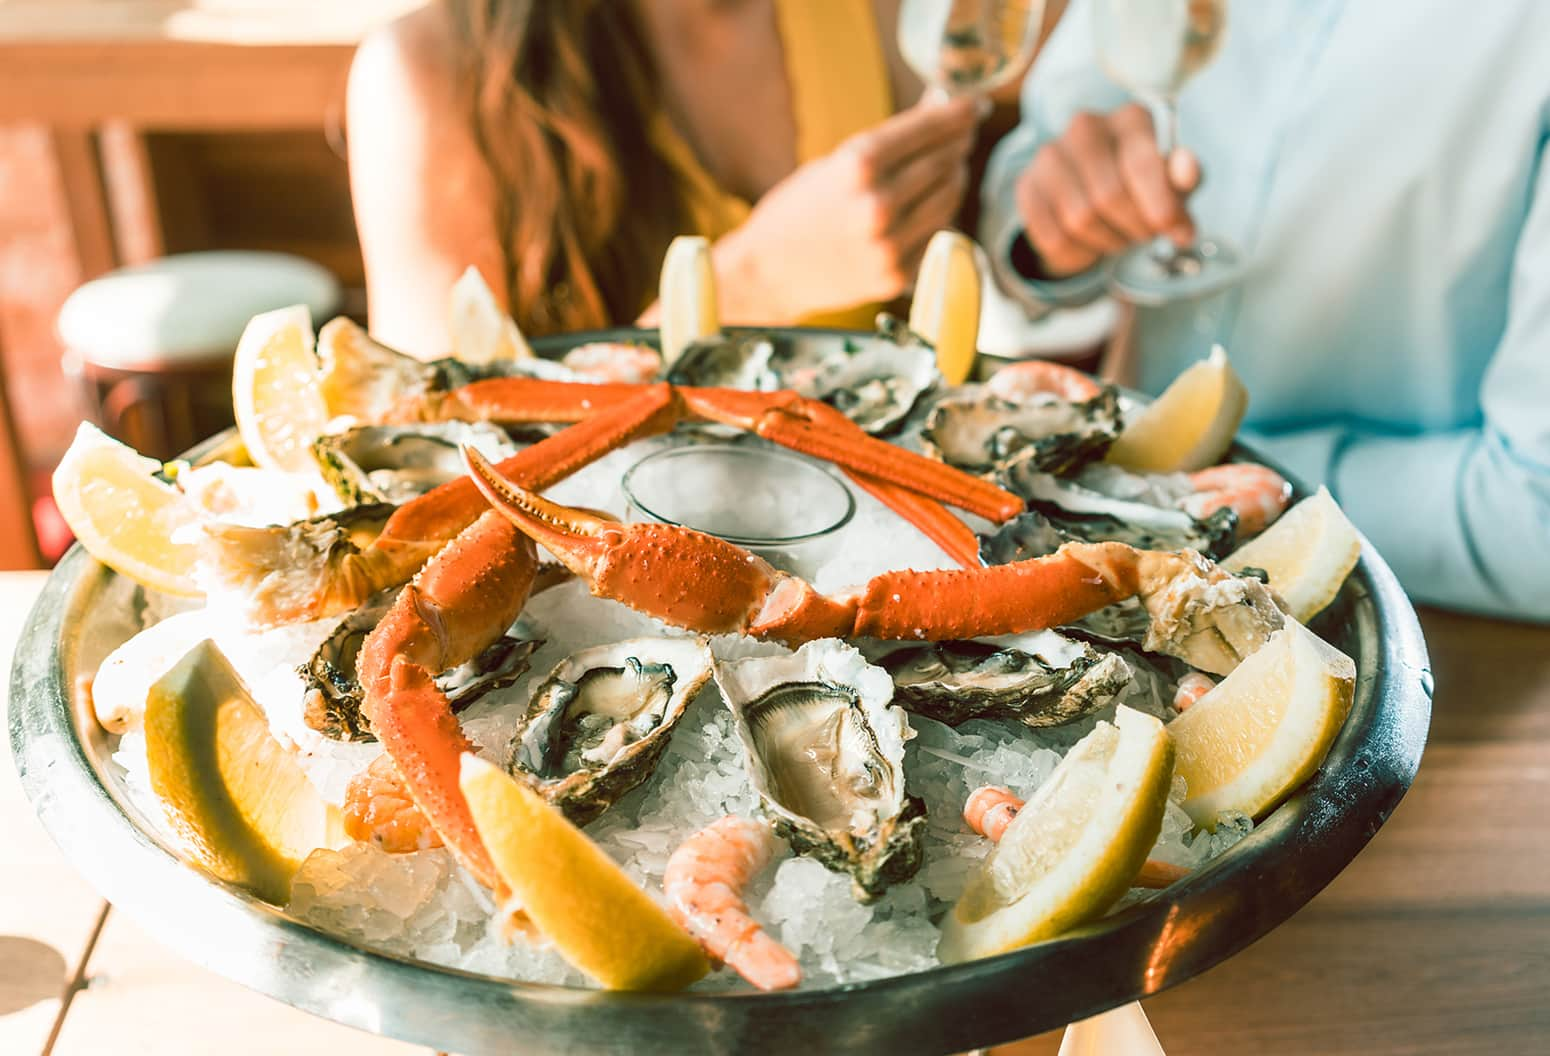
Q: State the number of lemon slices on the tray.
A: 11